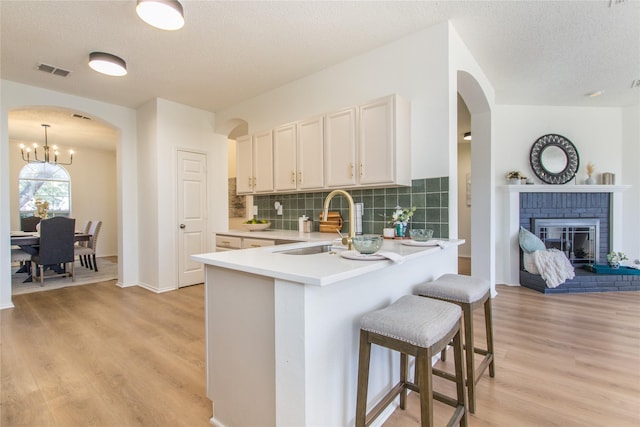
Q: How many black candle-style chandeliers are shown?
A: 1